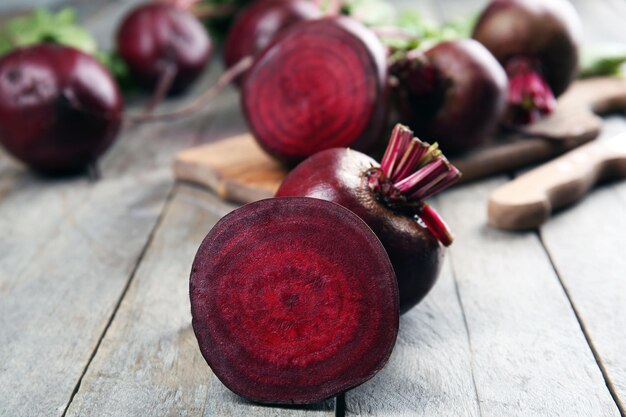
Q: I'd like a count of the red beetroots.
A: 8